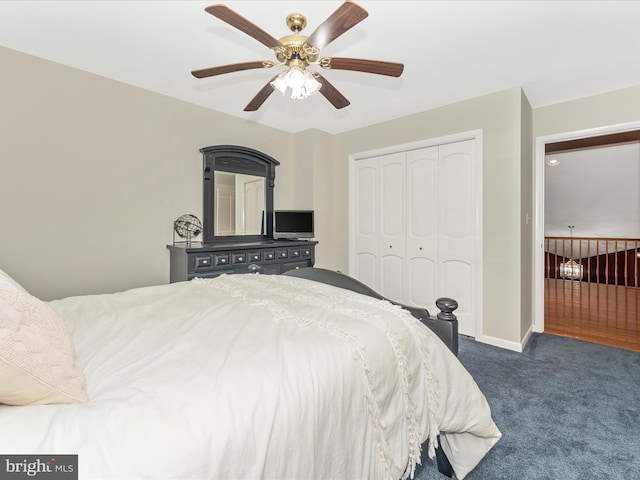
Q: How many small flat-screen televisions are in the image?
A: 1